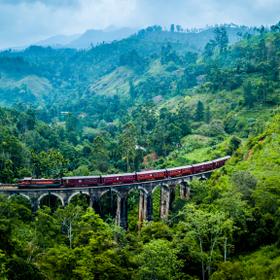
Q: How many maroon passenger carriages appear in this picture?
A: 6